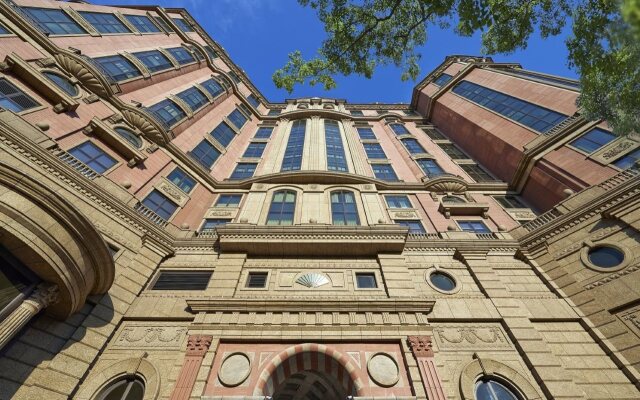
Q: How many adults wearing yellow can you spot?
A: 0